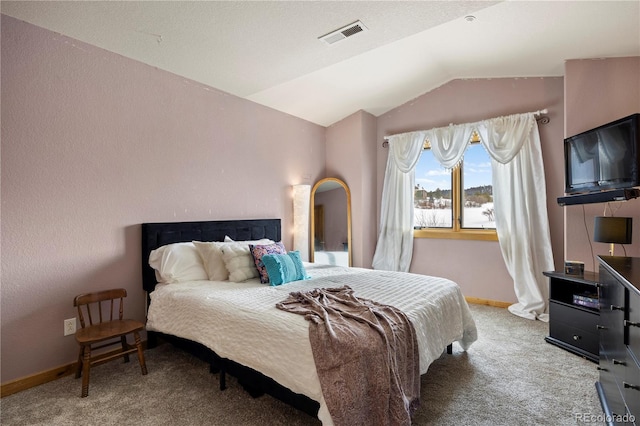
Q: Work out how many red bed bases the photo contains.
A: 0